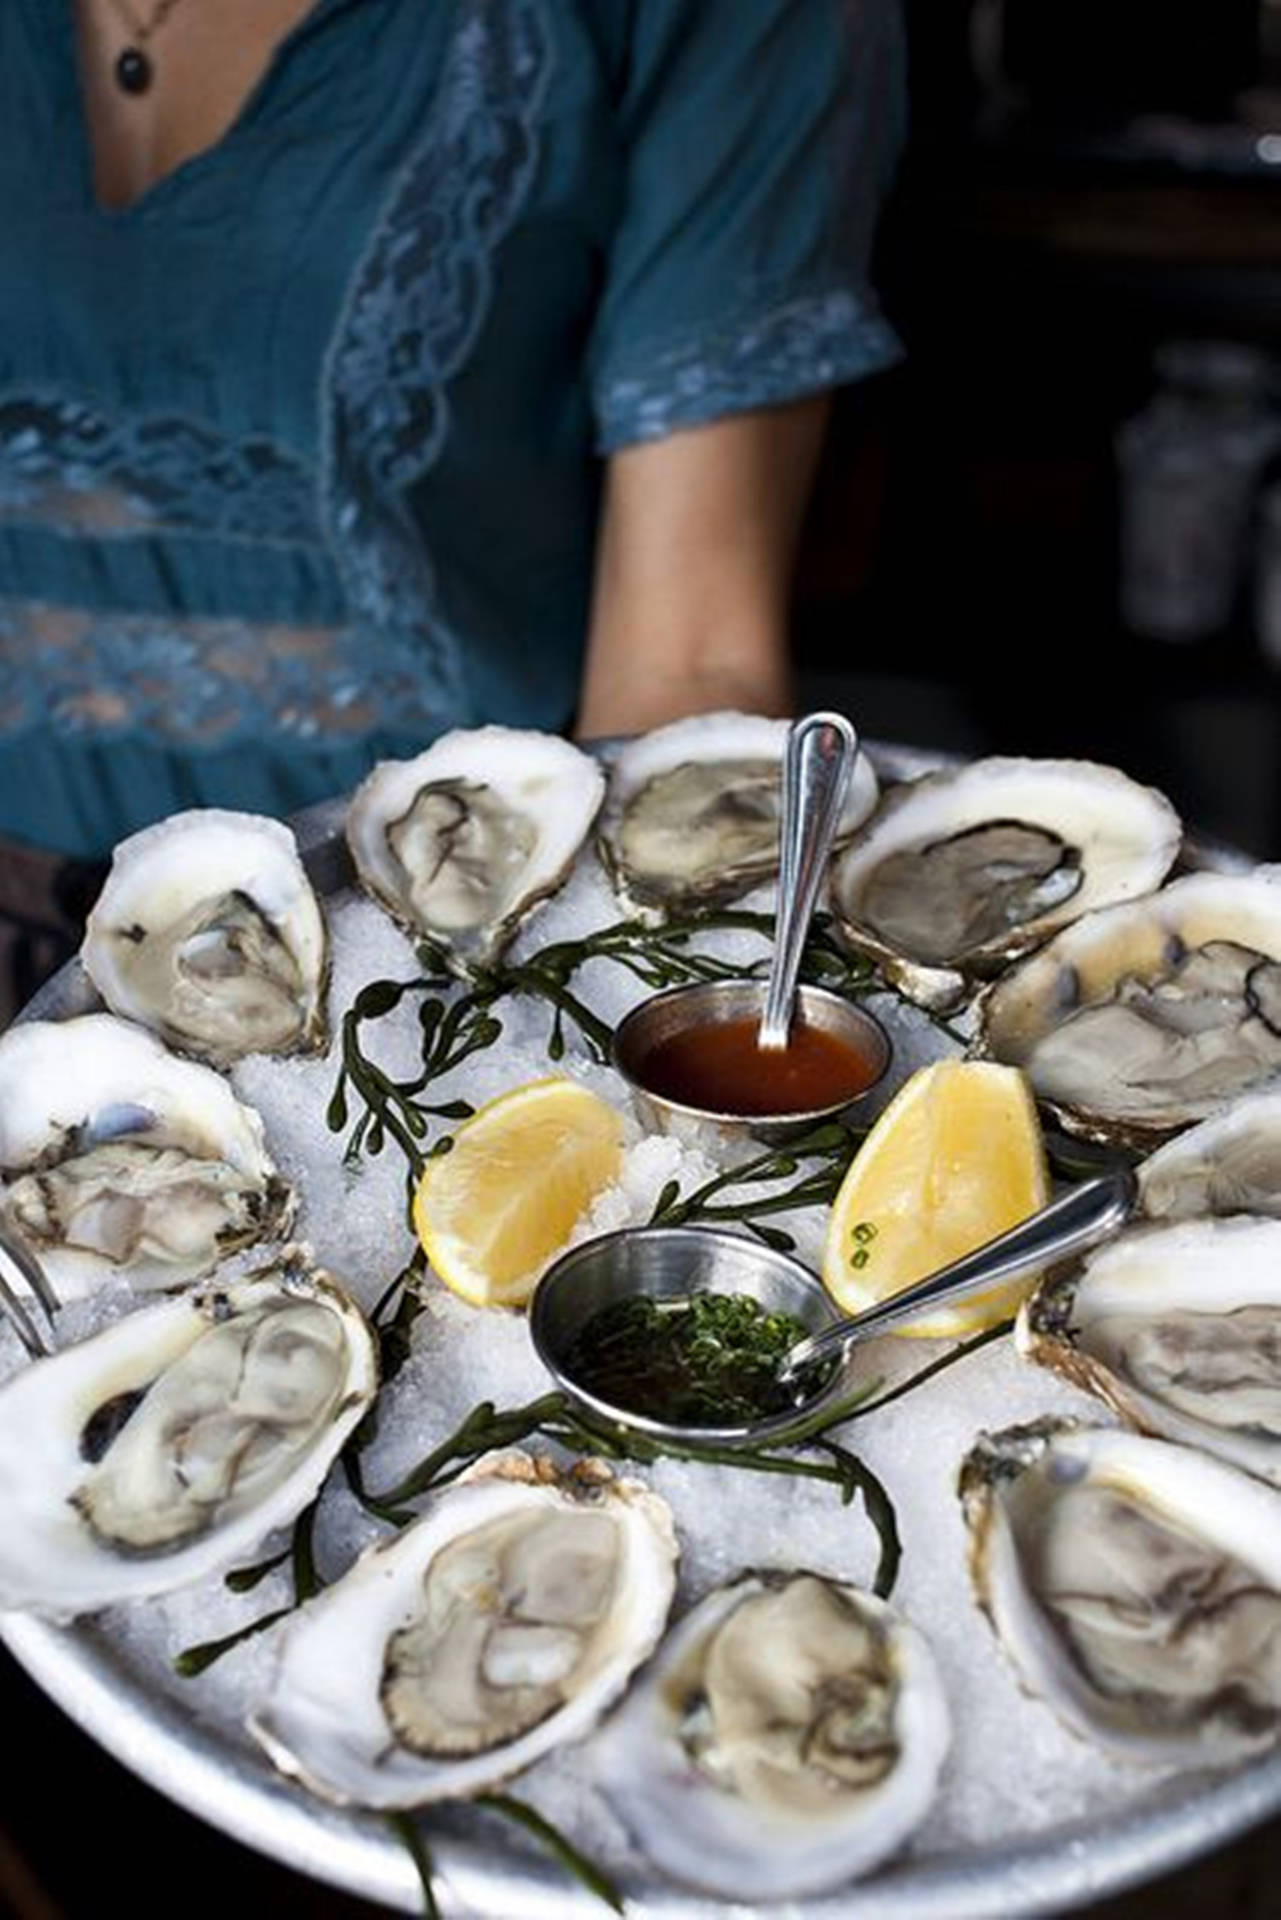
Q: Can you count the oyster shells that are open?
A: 12